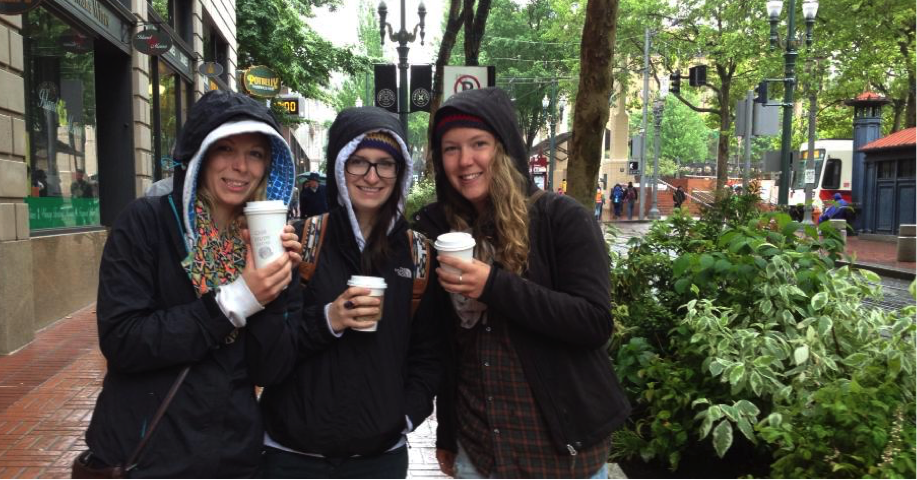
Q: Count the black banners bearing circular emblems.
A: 2